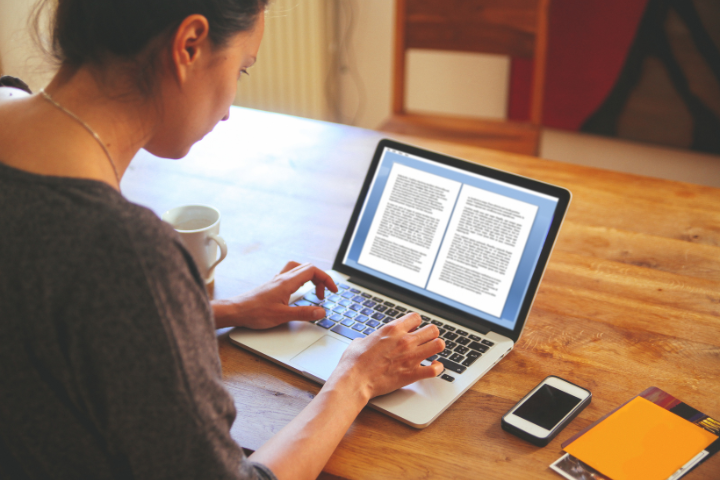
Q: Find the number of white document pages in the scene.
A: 2